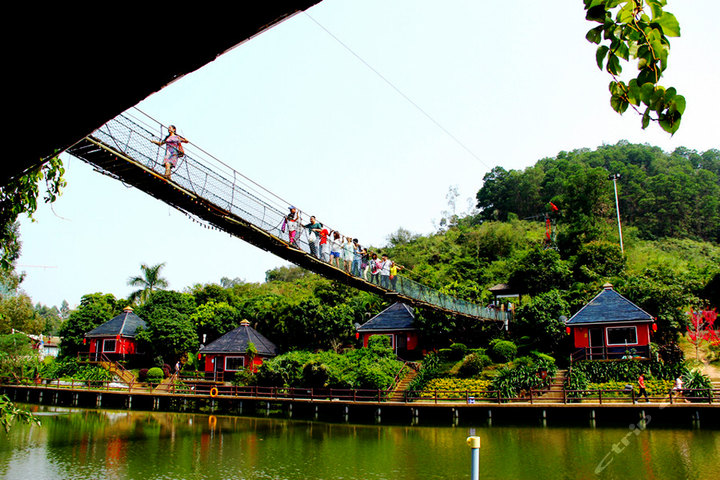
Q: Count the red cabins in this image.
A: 4